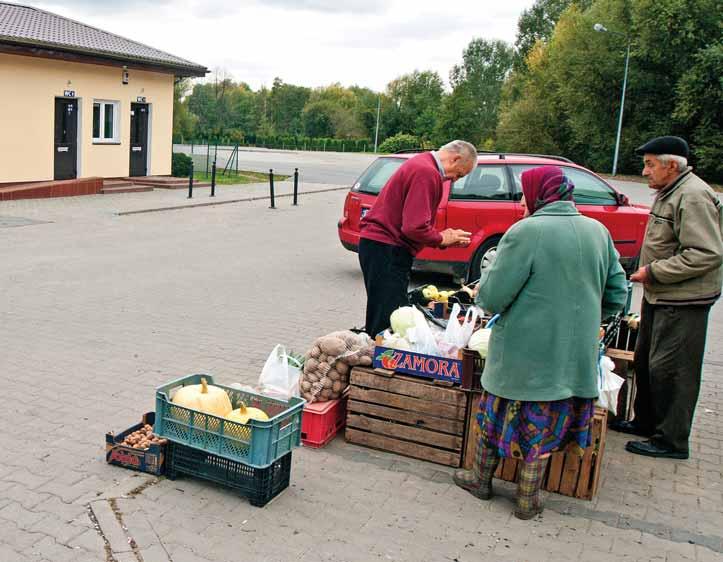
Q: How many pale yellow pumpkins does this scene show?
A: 2